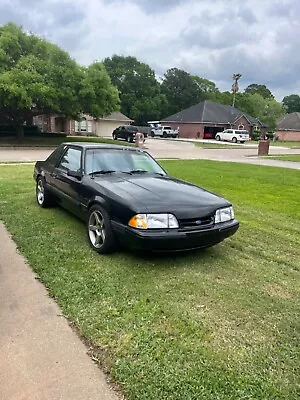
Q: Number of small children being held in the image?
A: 0